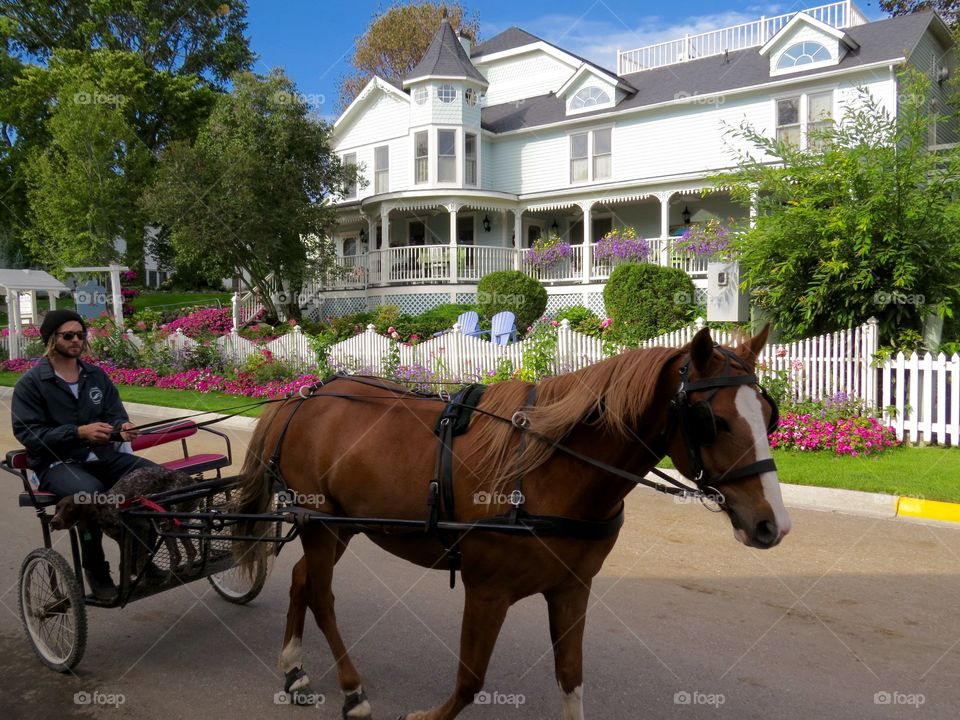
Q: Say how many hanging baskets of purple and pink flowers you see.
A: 3